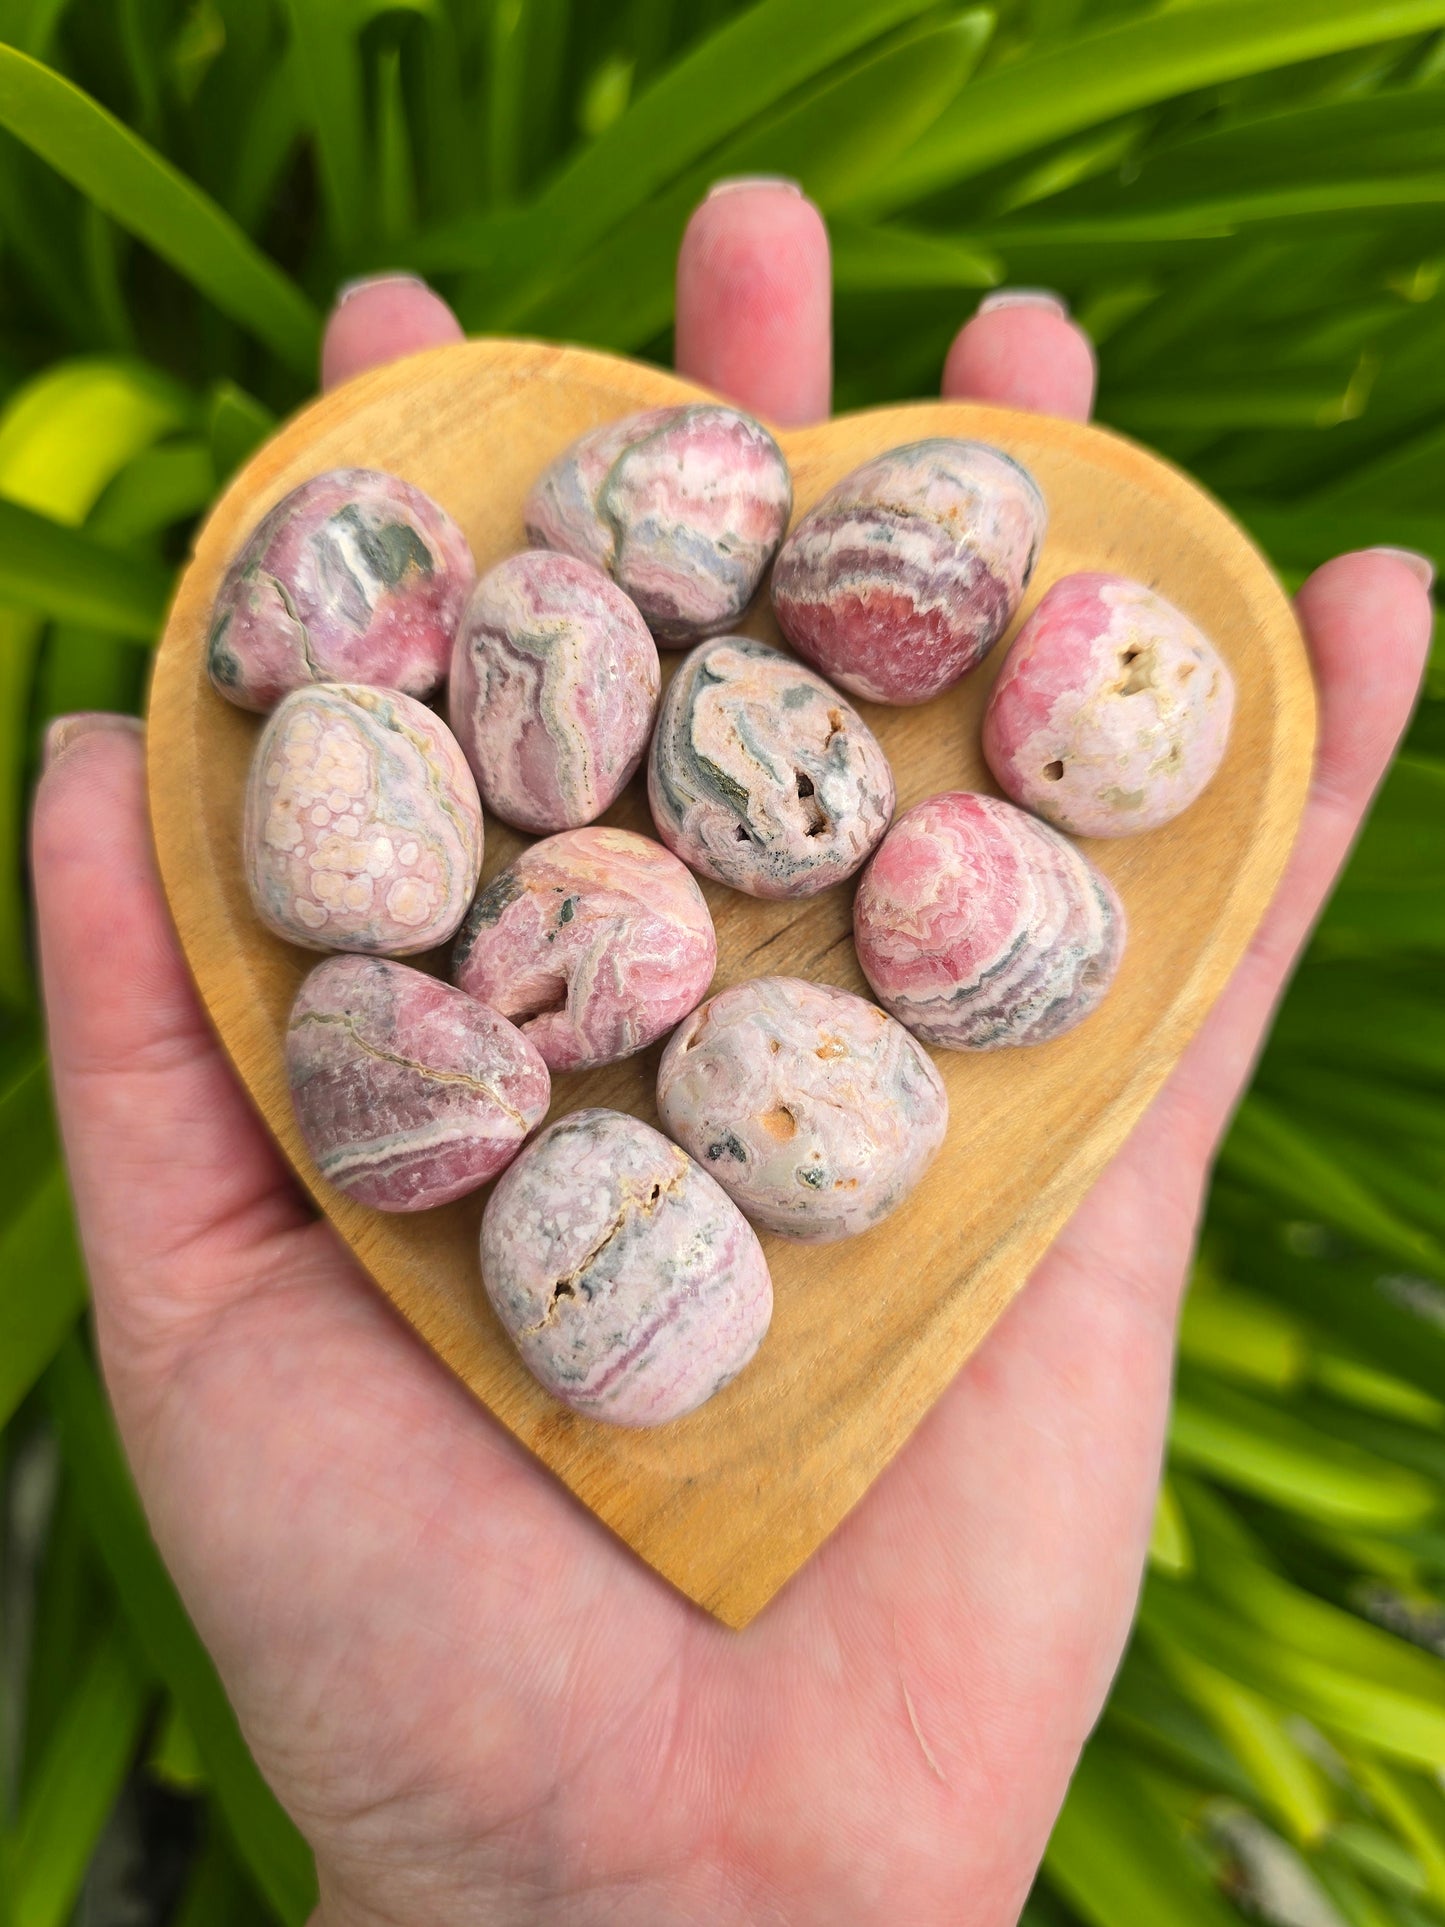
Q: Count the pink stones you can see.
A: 12